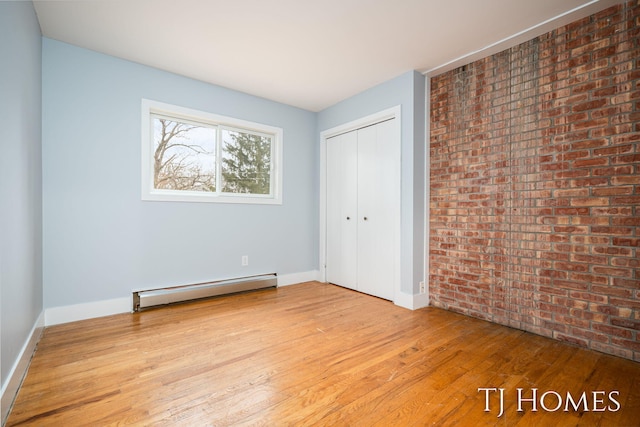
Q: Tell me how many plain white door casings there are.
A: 1